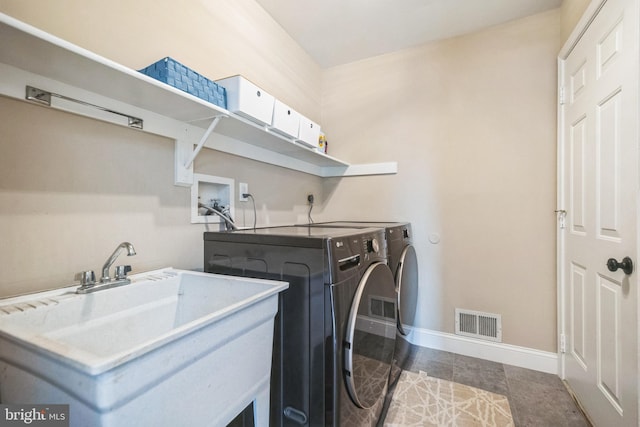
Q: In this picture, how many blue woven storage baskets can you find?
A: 1